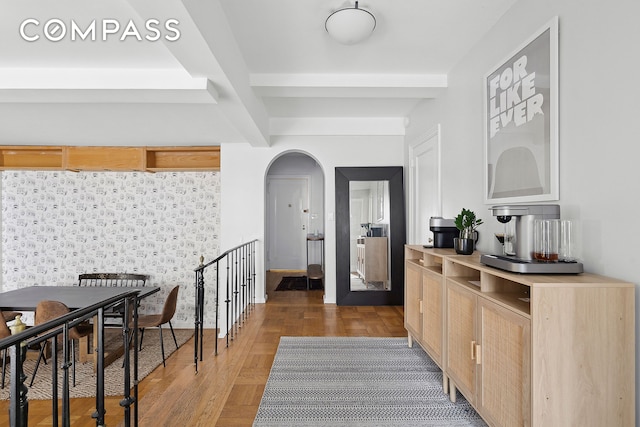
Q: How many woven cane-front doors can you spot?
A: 4